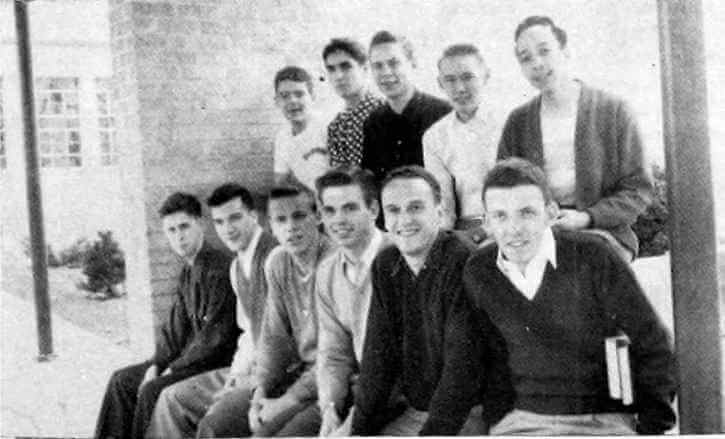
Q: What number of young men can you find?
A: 11